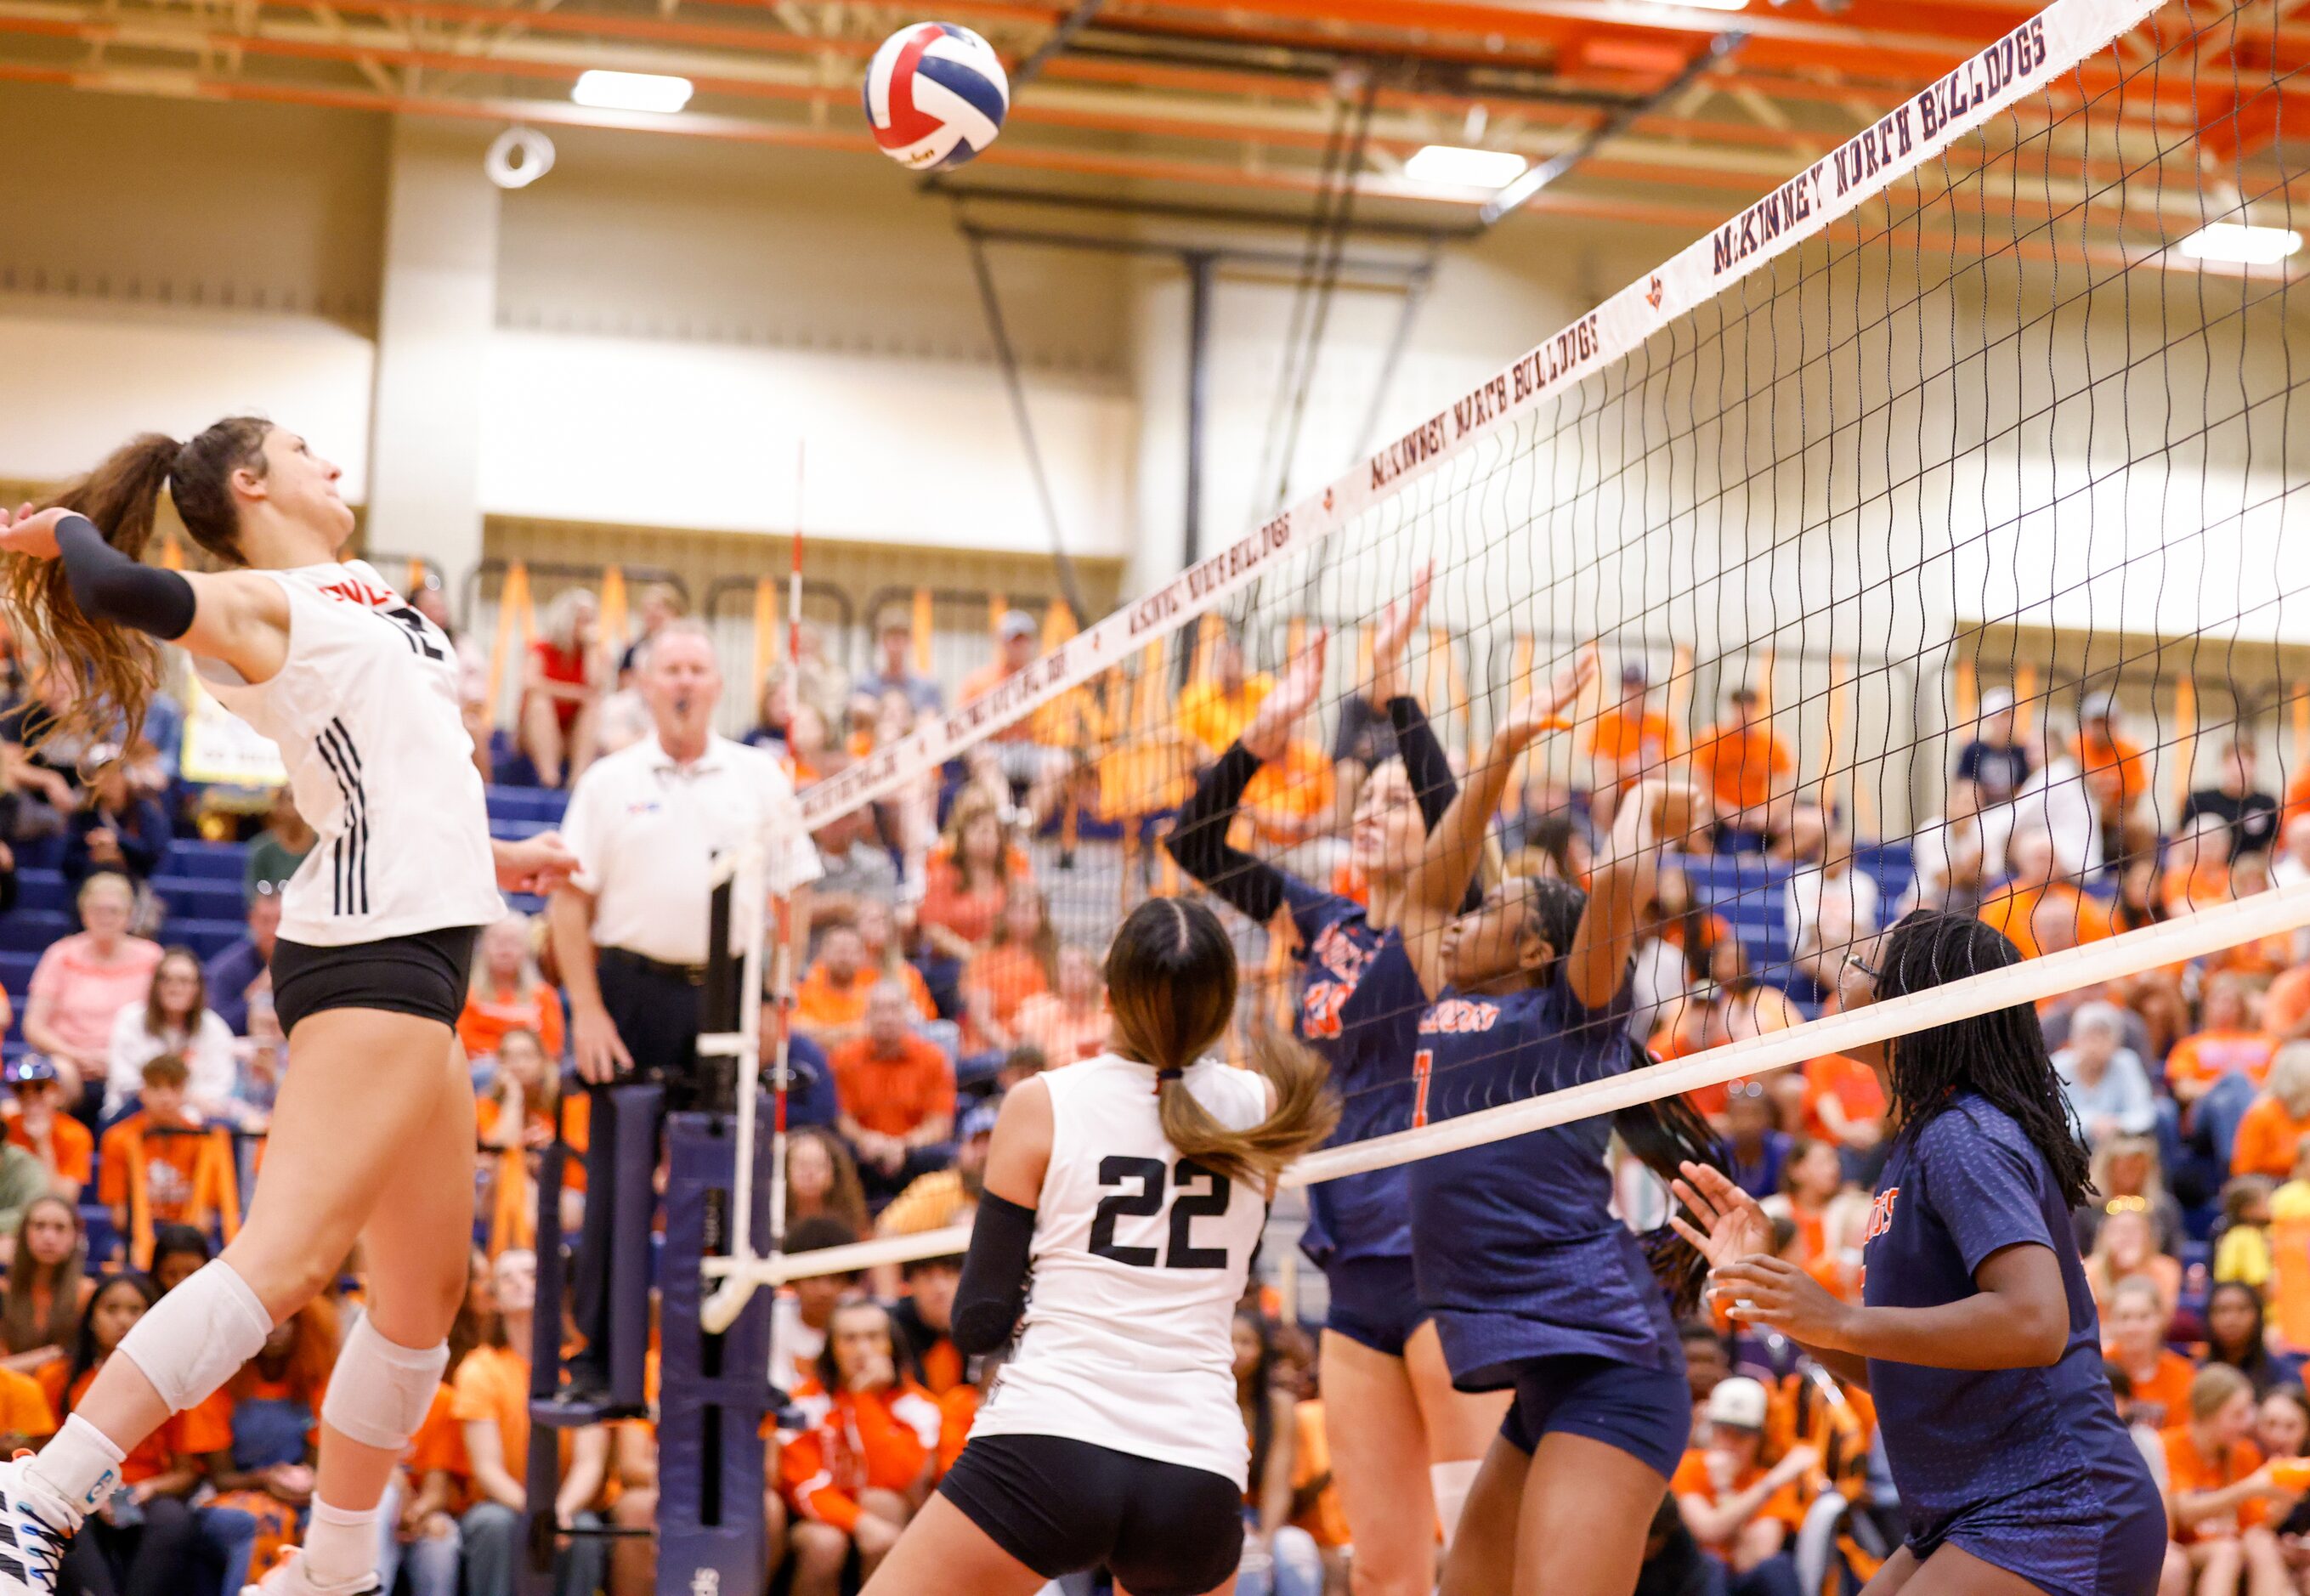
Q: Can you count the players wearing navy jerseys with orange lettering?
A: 3